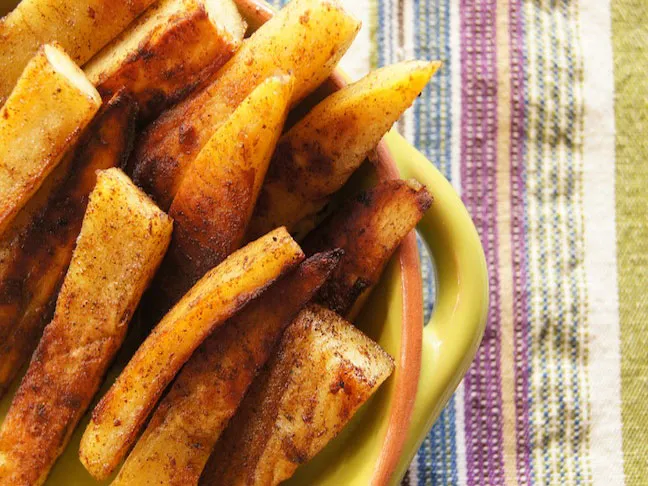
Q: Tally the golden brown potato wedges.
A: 12